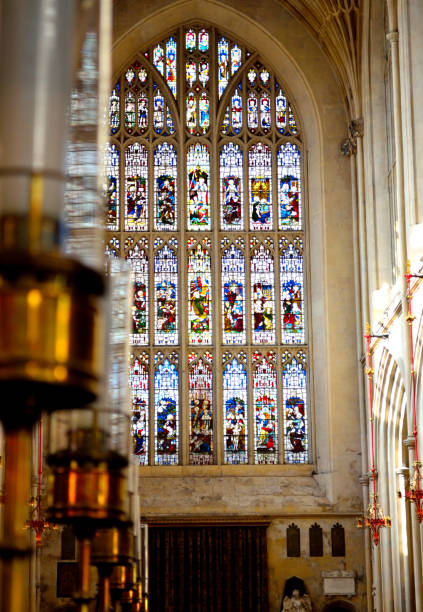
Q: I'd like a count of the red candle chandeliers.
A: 3